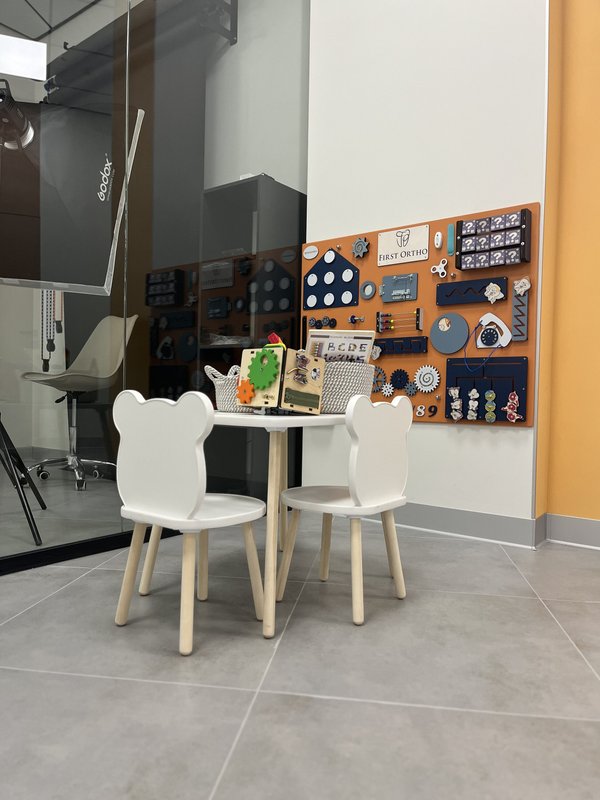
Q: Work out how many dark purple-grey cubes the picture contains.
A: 12